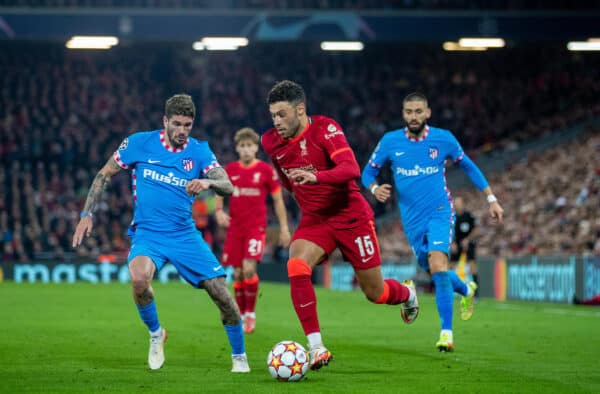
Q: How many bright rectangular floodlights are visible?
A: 5